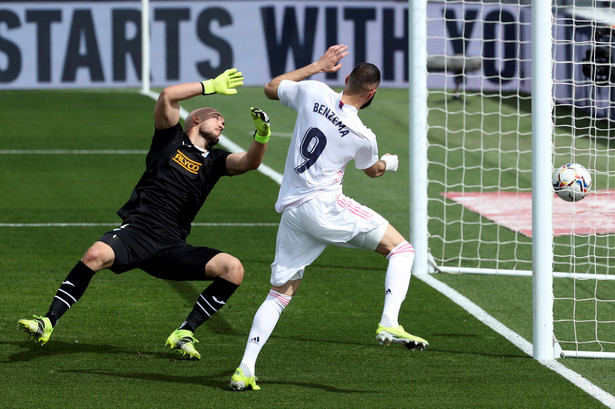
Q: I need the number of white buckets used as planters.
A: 0